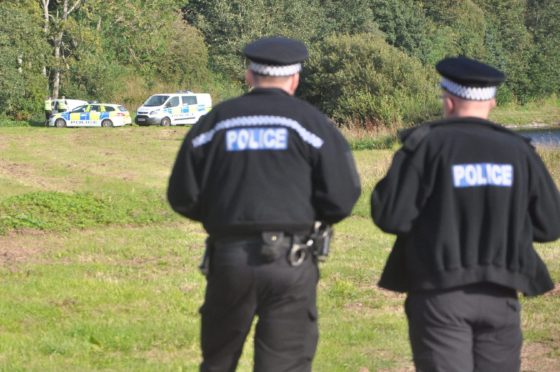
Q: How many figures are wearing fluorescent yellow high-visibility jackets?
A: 2